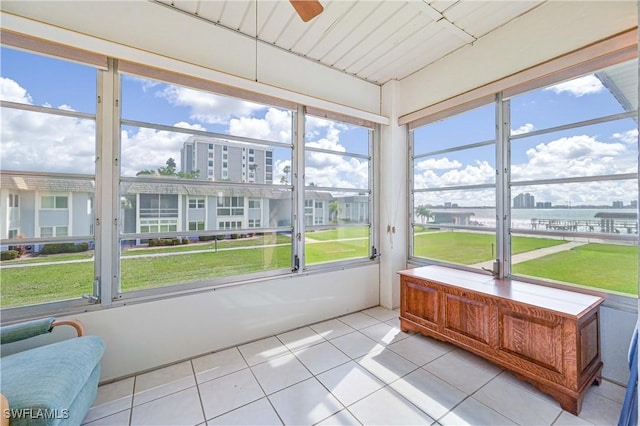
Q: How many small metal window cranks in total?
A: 4